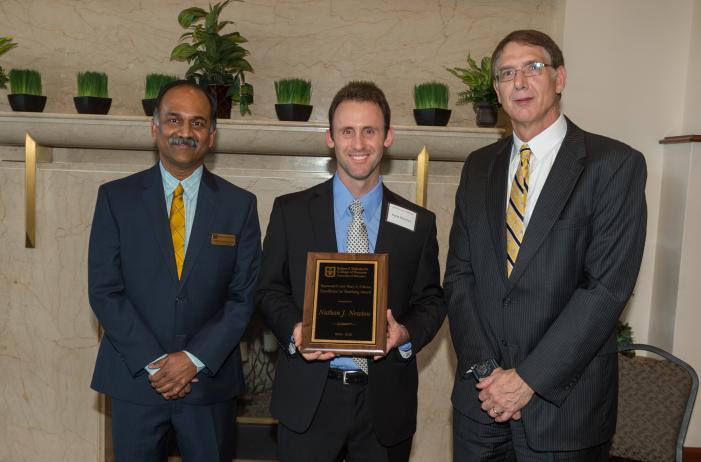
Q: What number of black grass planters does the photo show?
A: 5